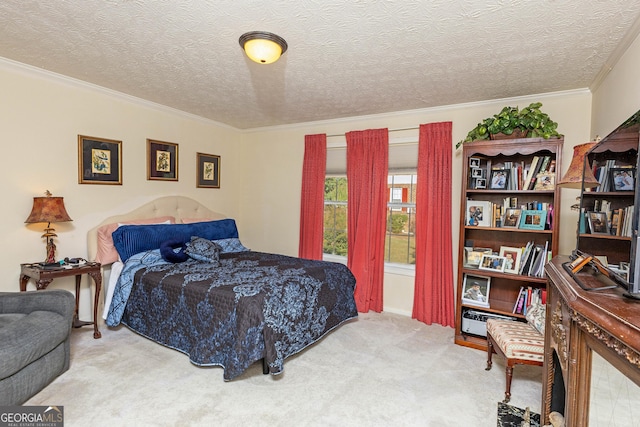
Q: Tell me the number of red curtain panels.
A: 3